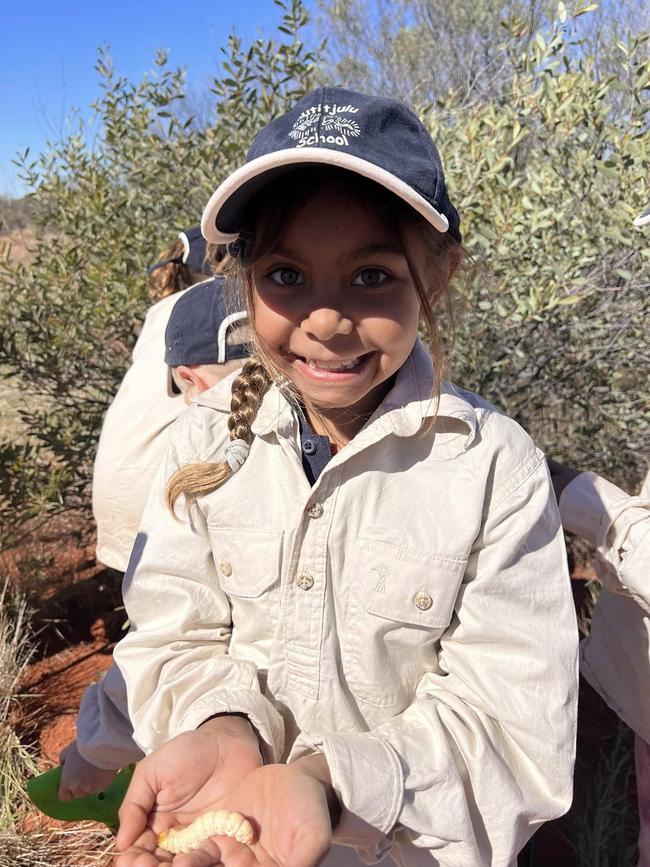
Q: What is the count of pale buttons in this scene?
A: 4